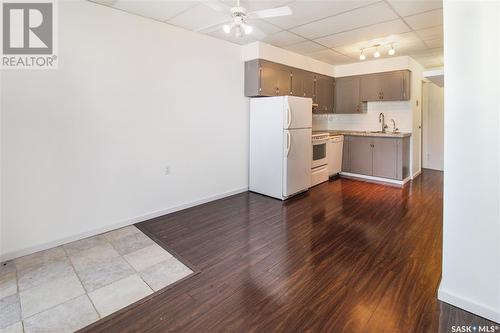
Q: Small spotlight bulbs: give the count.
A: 3